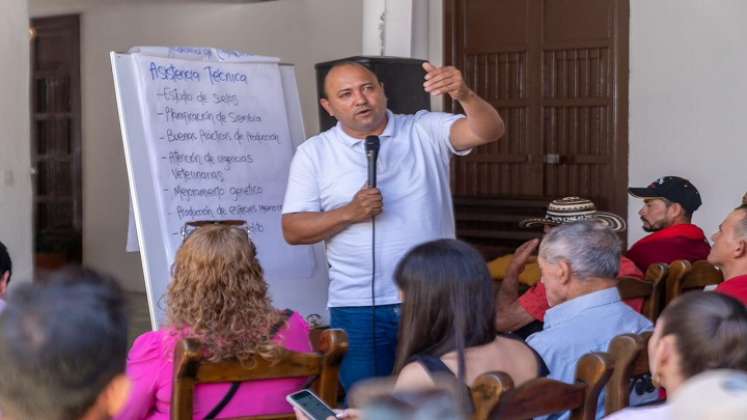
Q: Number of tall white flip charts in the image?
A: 1